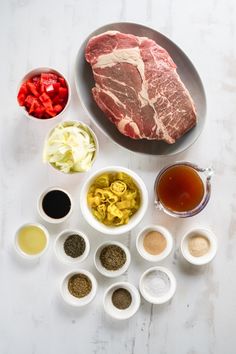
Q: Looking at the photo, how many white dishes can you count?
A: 12